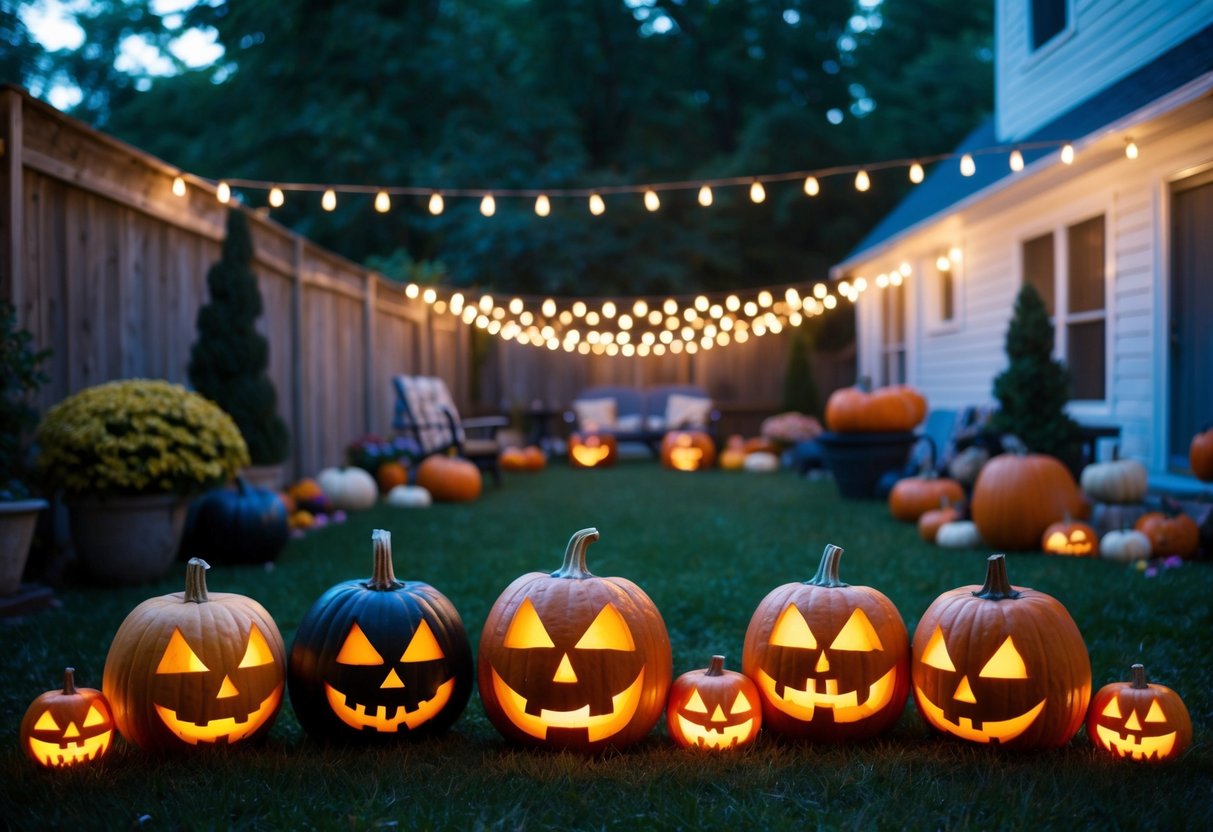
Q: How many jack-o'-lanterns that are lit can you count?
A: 11